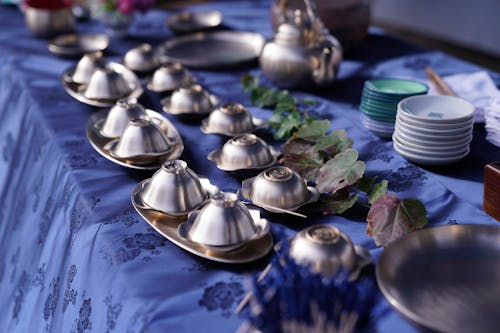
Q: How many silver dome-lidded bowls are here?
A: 13